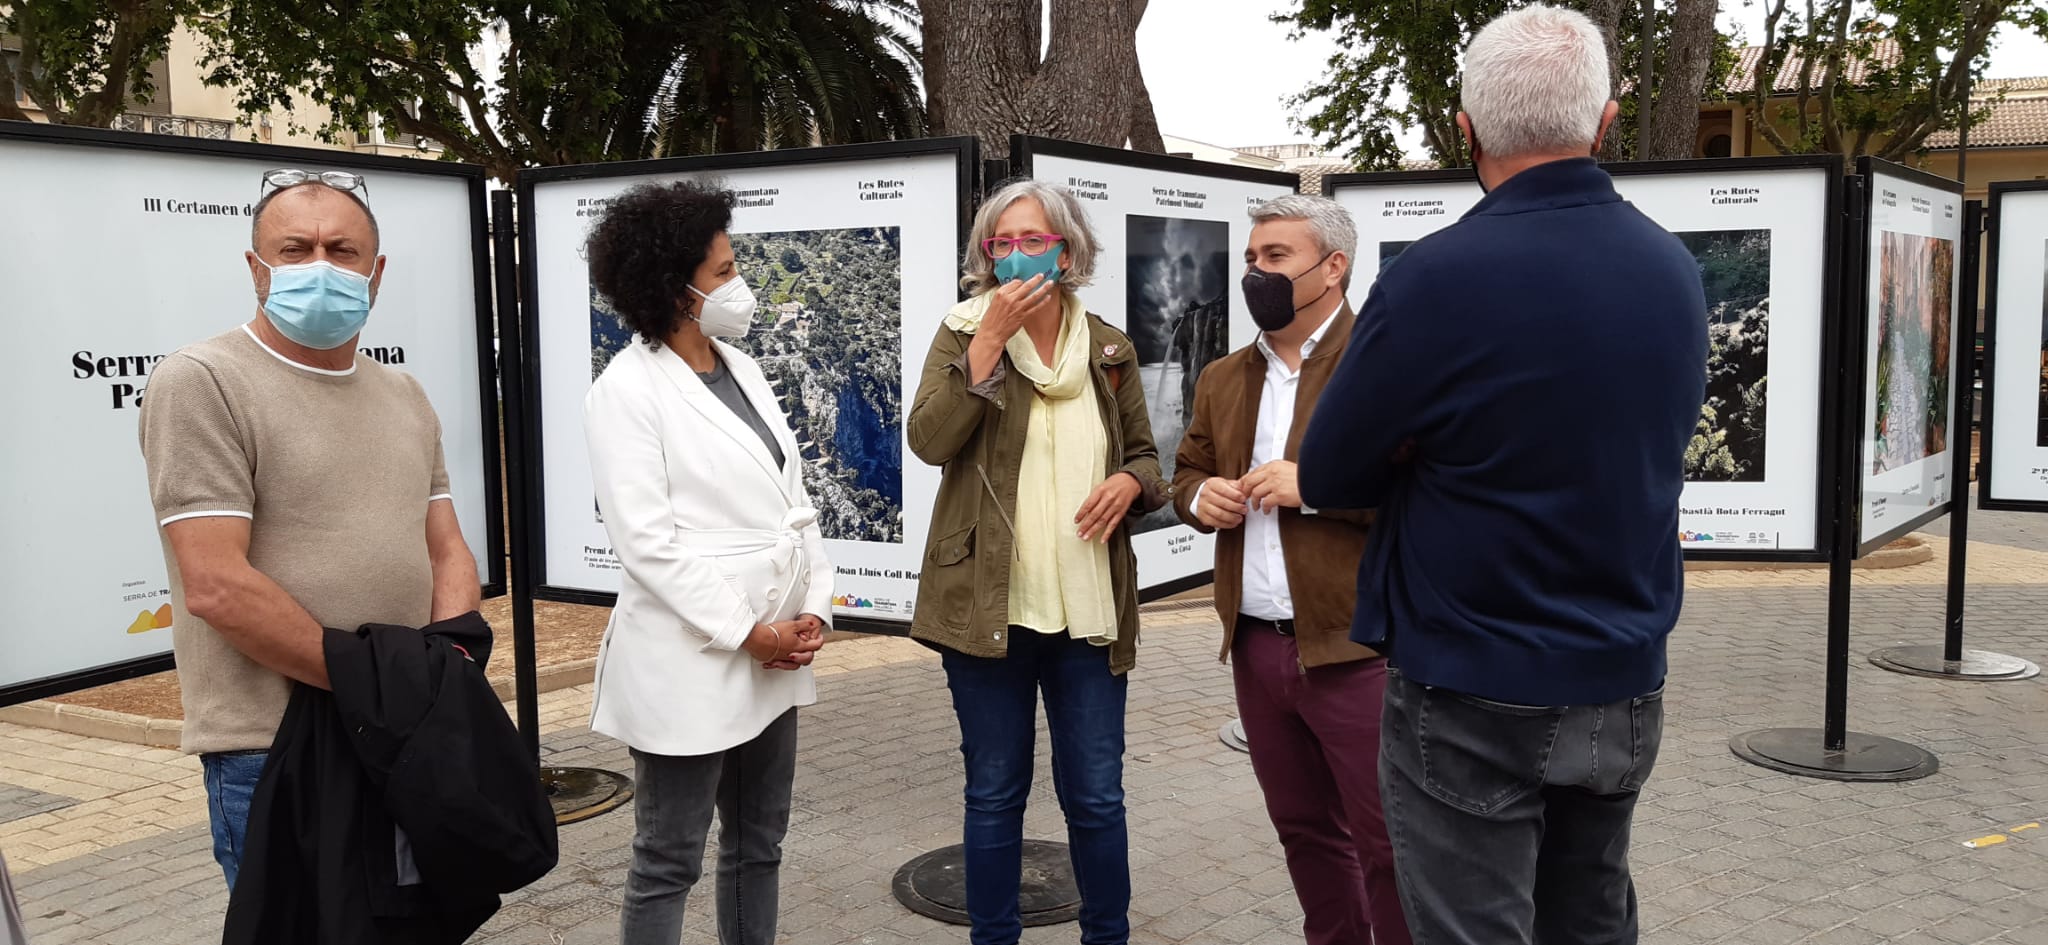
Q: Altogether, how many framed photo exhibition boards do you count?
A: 6